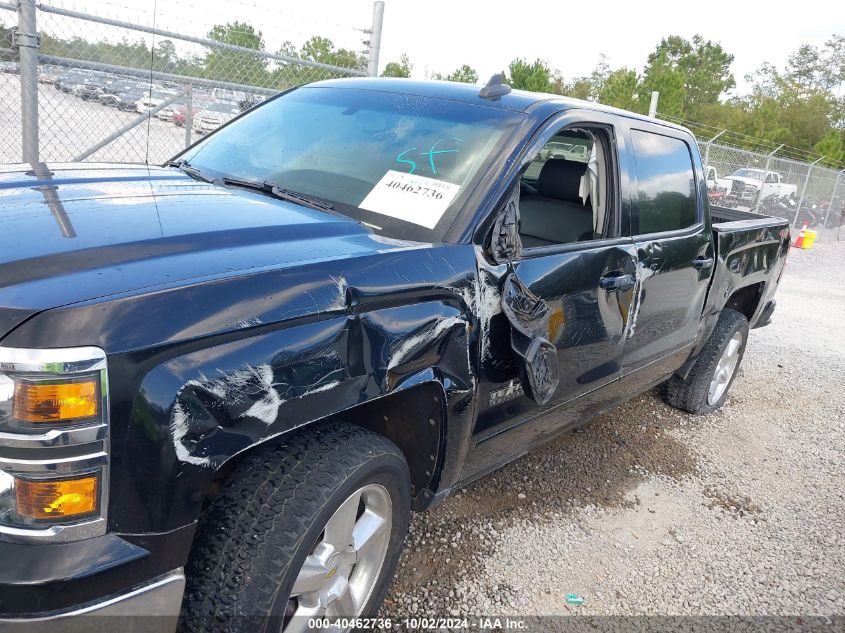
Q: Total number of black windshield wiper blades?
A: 2